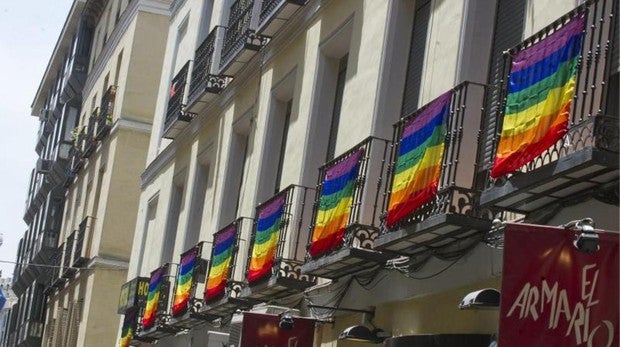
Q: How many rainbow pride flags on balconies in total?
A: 8